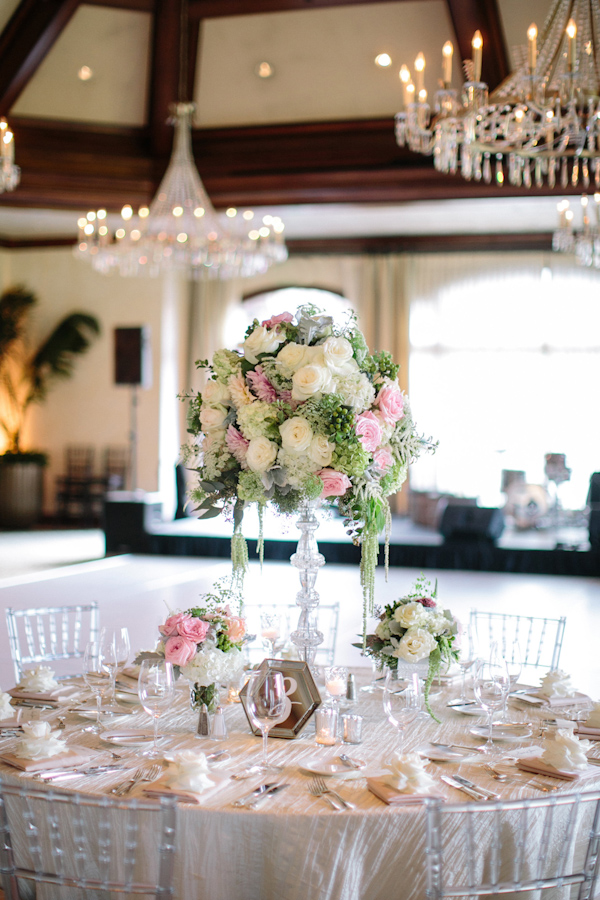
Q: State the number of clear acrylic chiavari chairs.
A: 5